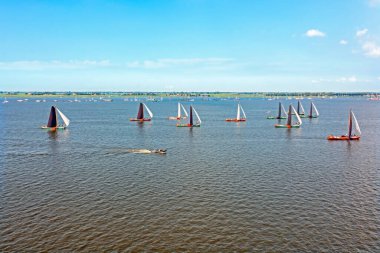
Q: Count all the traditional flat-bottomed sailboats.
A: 10